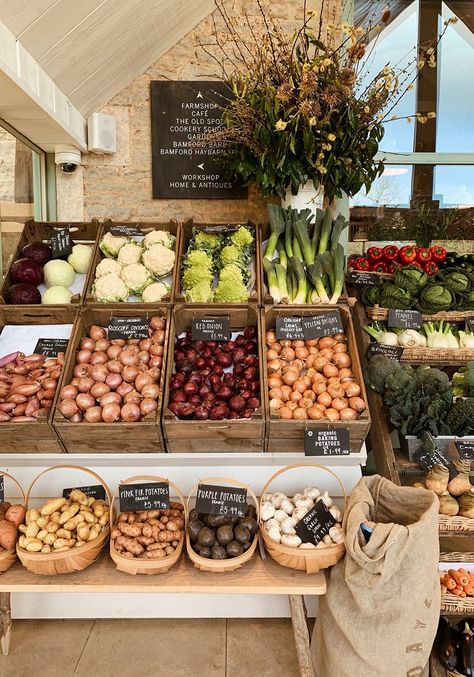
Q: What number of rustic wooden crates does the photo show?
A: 8